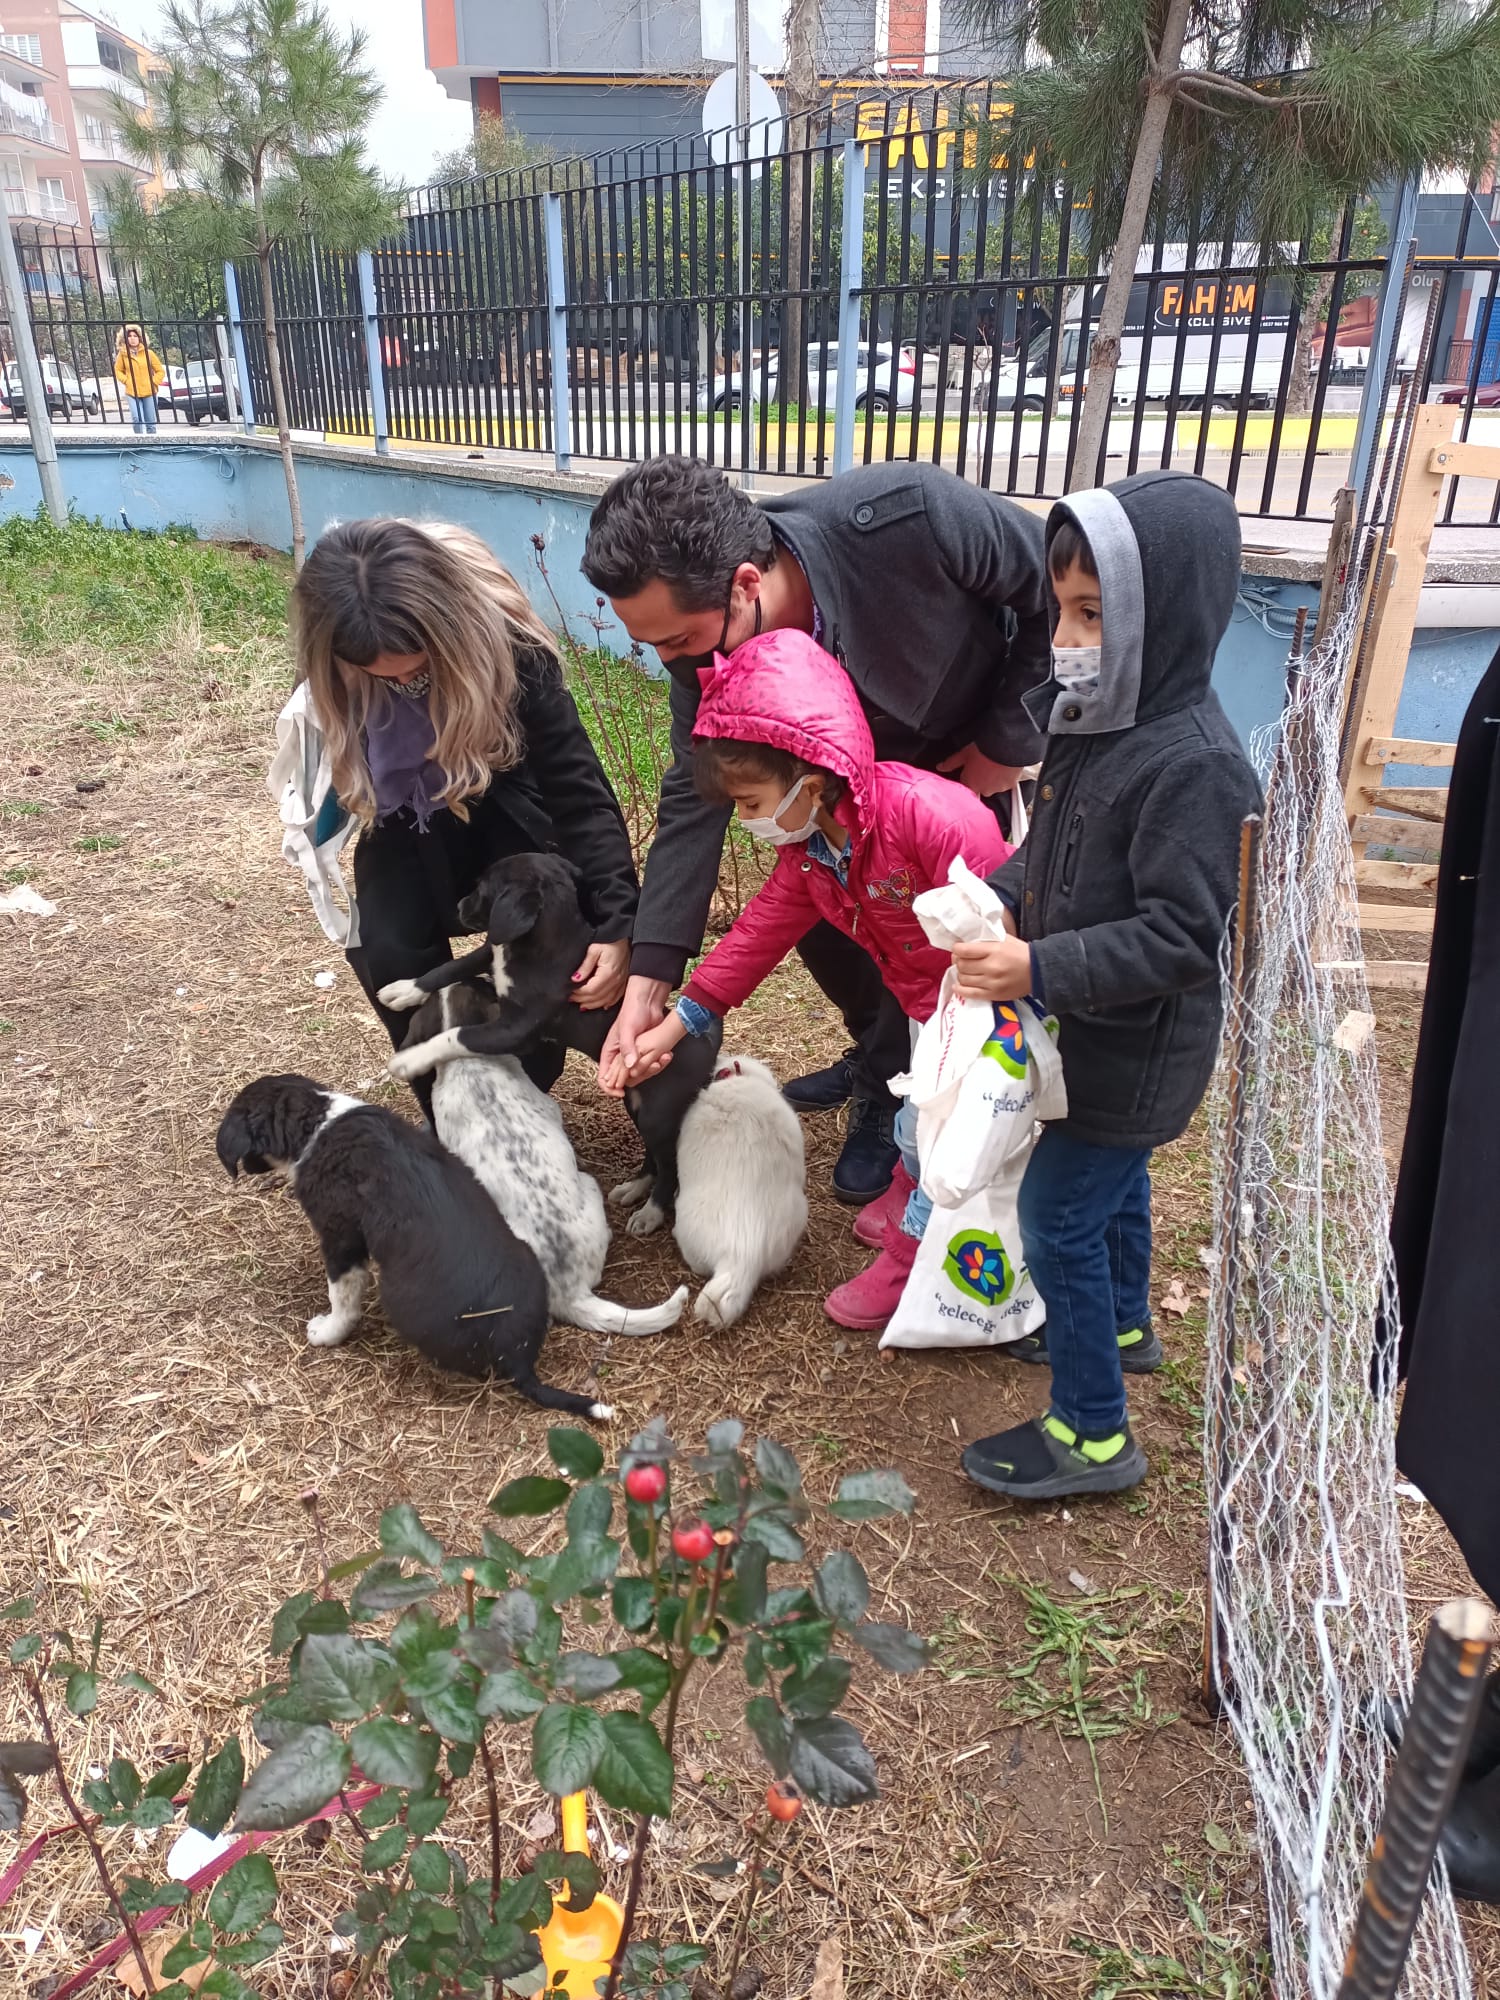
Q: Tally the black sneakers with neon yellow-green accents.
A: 2